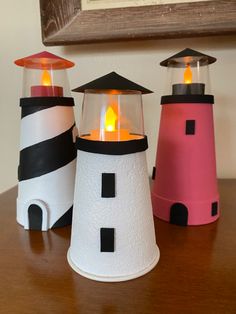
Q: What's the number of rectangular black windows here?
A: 5